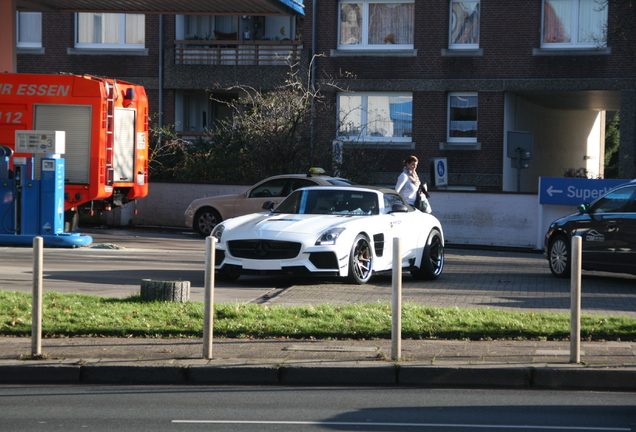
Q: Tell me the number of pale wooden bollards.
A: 4